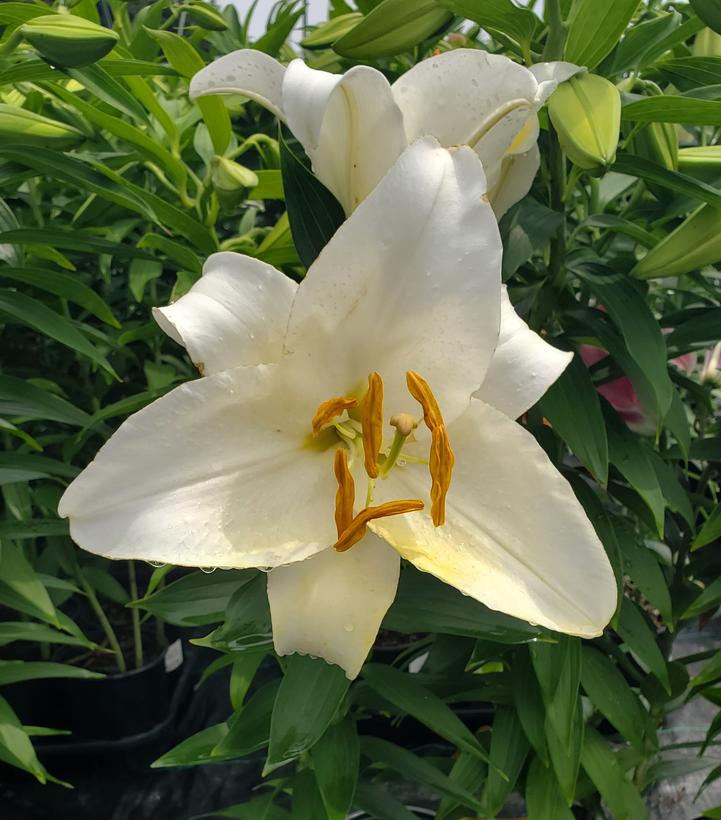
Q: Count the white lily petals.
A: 12